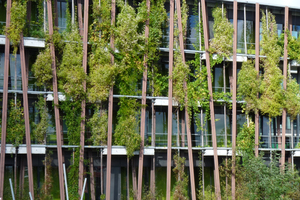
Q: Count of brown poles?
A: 12